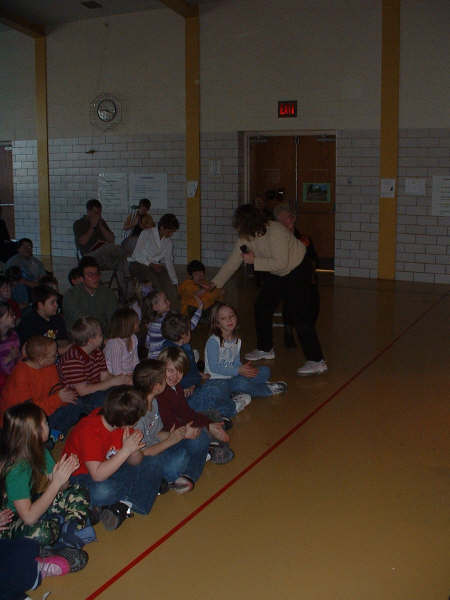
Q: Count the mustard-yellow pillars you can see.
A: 3